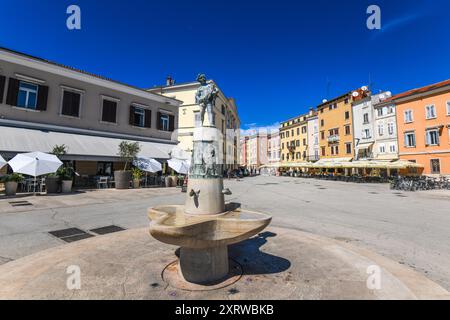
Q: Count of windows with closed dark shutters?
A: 2